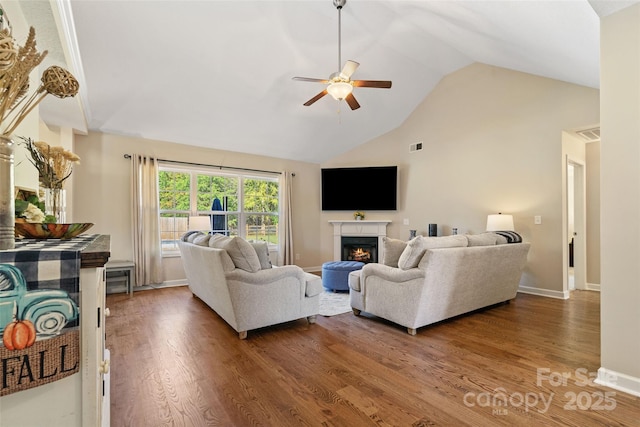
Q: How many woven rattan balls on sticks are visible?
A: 2